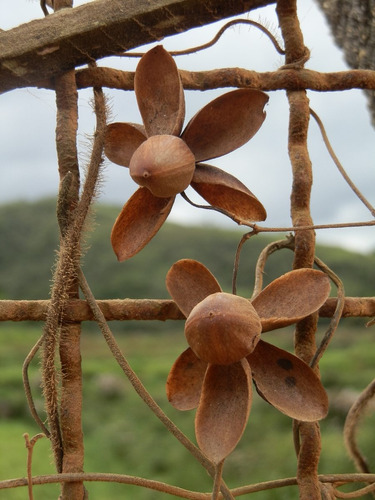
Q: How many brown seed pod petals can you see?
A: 10